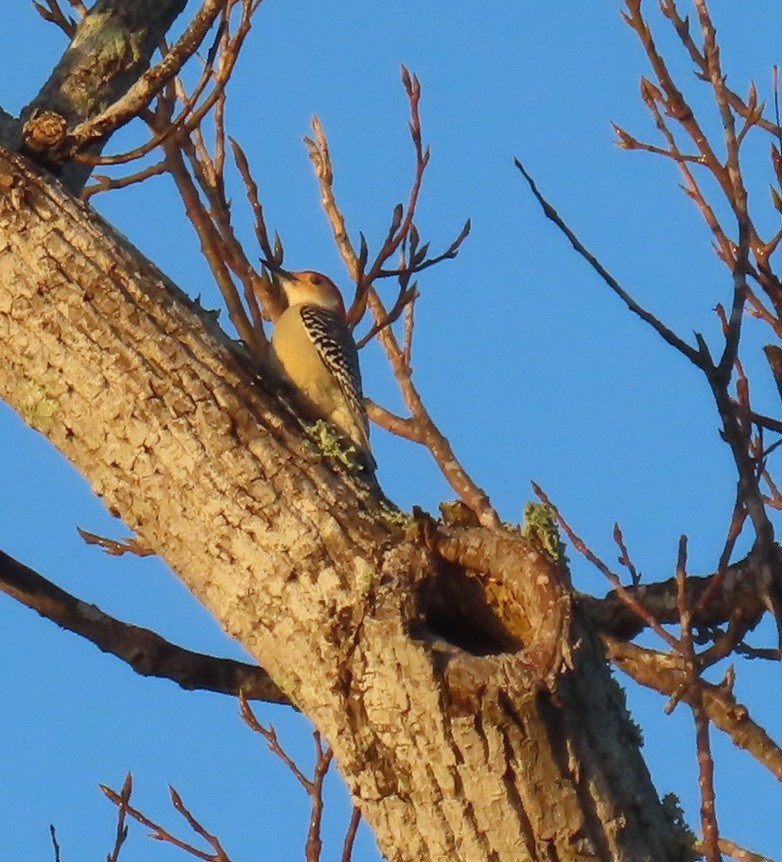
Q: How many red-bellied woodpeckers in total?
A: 1